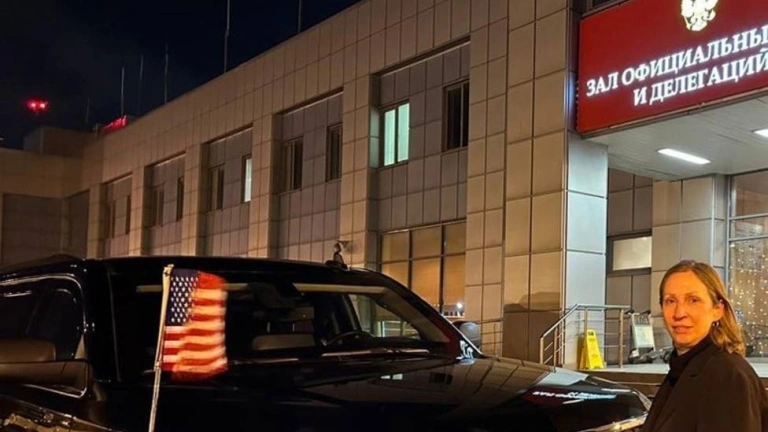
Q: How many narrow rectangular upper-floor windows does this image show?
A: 10